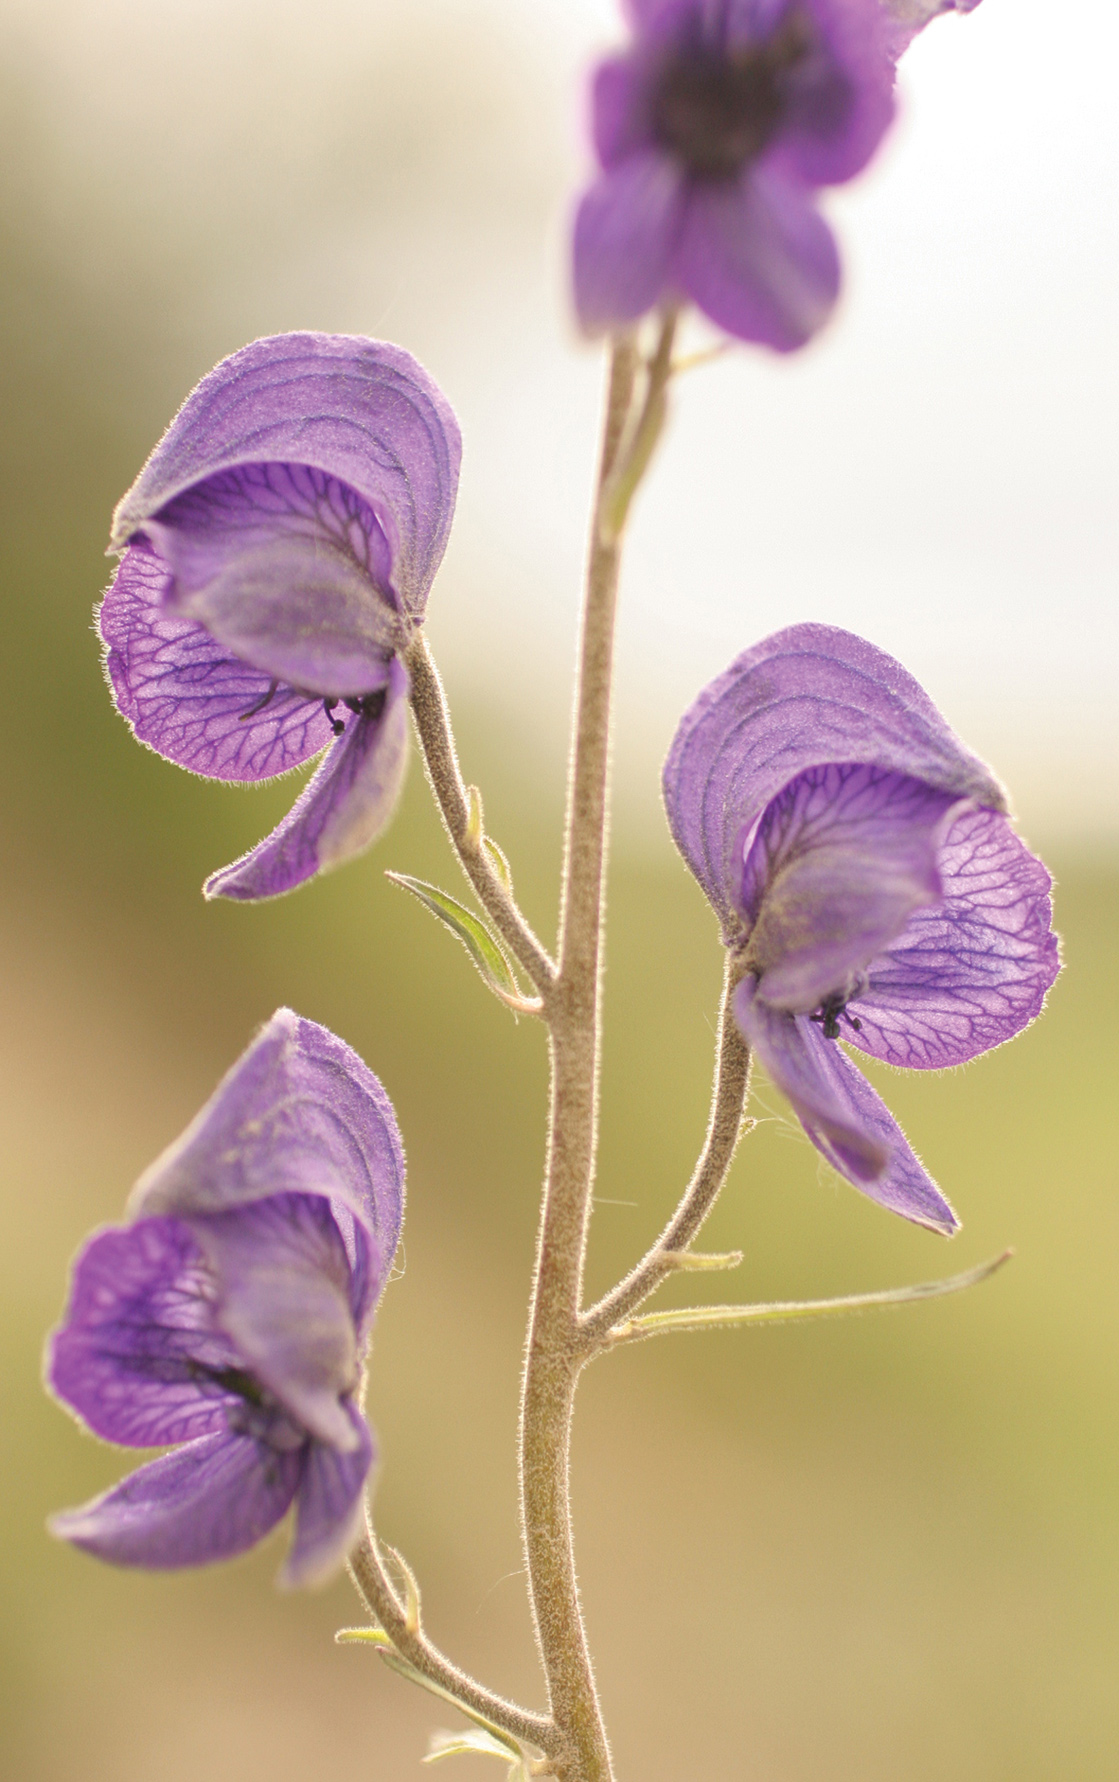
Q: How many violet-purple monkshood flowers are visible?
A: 4